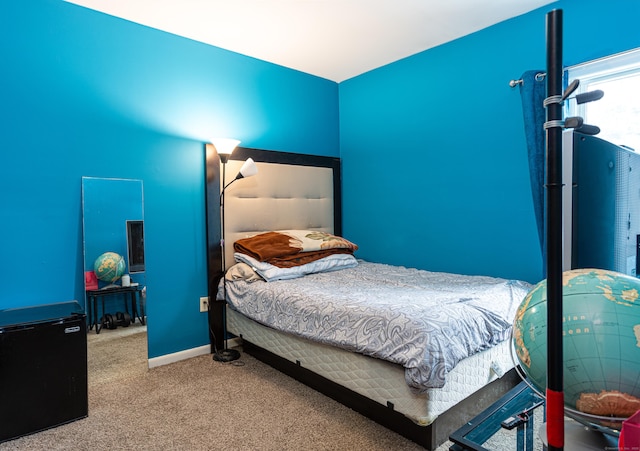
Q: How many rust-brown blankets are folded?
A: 1